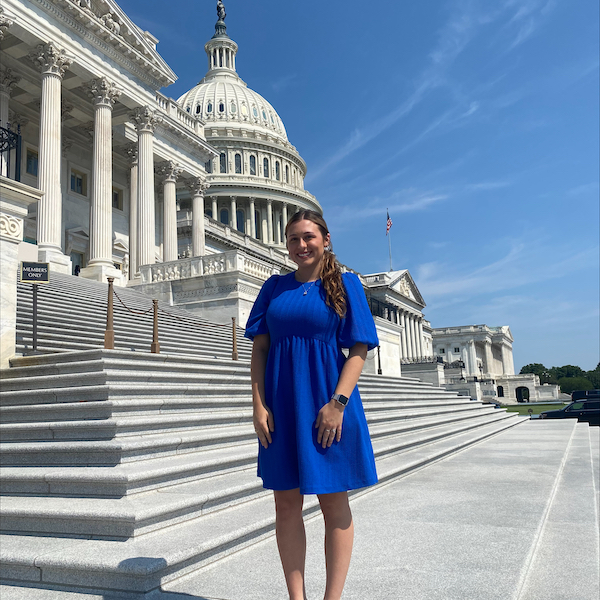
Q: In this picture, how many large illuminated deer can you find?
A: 0